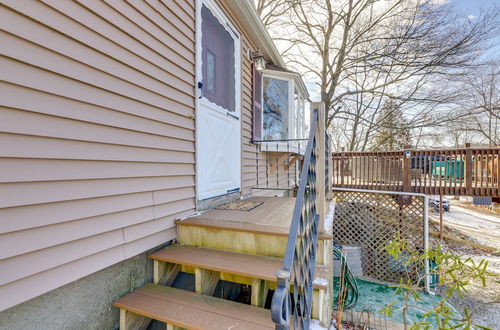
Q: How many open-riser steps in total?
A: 2